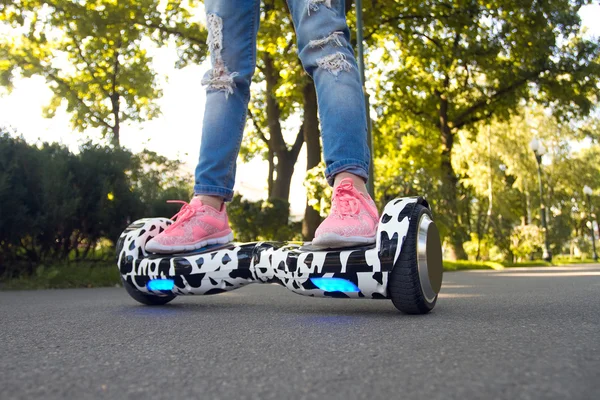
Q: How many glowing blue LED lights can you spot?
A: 2